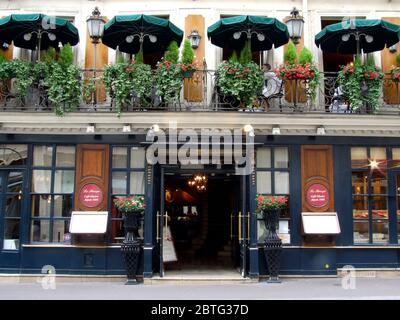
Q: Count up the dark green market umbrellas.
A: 4